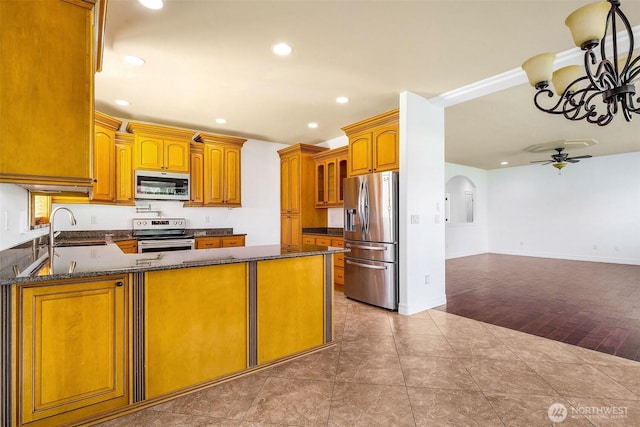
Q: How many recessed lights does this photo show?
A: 8